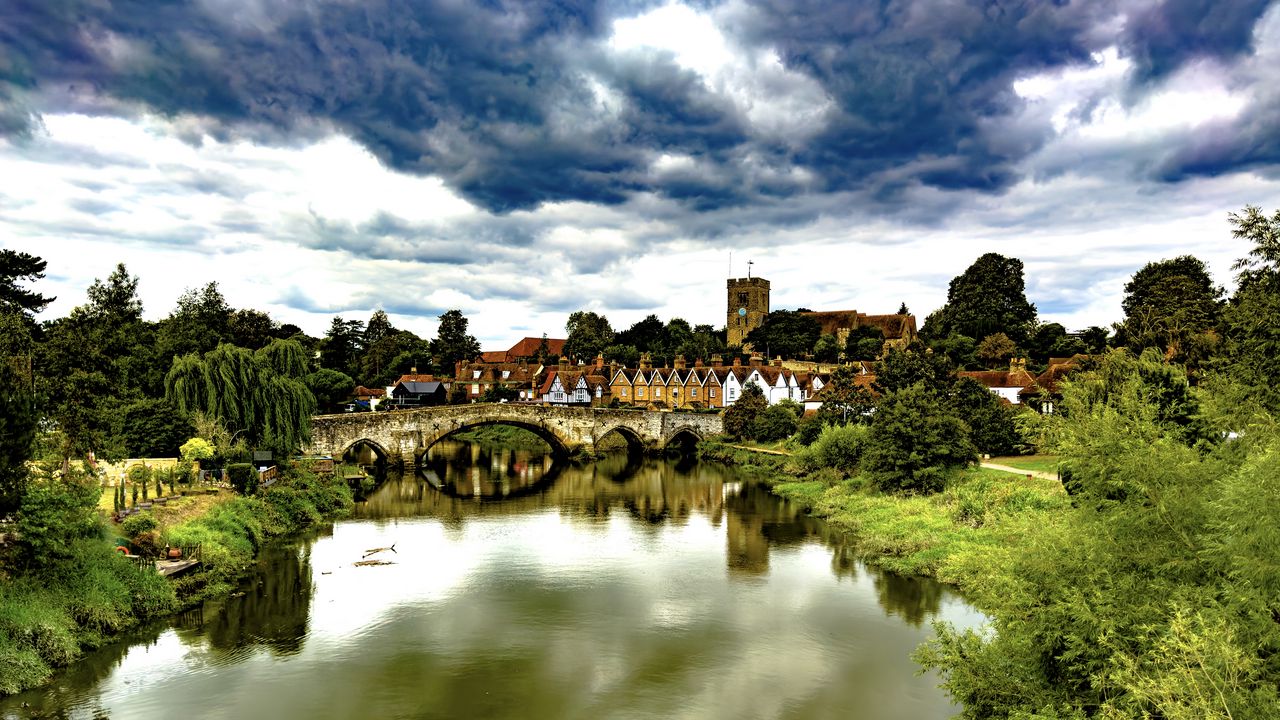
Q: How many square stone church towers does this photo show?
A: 1